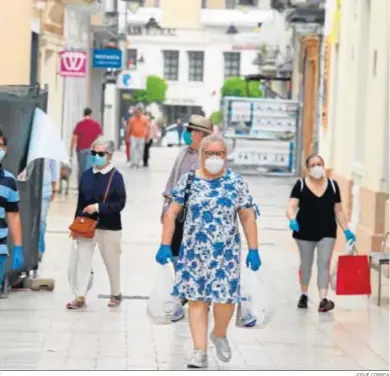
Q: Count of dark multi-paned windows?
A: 3